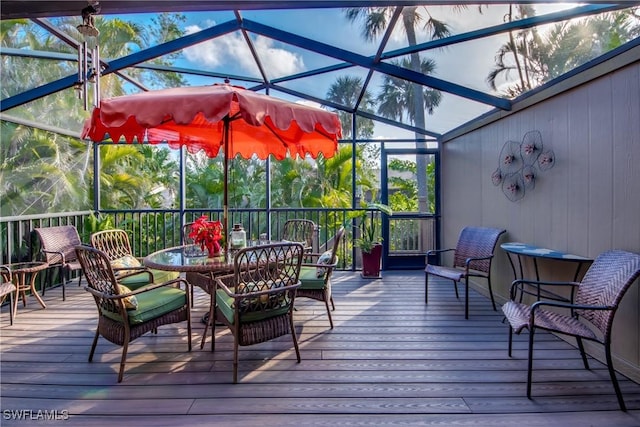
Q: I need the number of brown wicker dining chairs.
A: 6